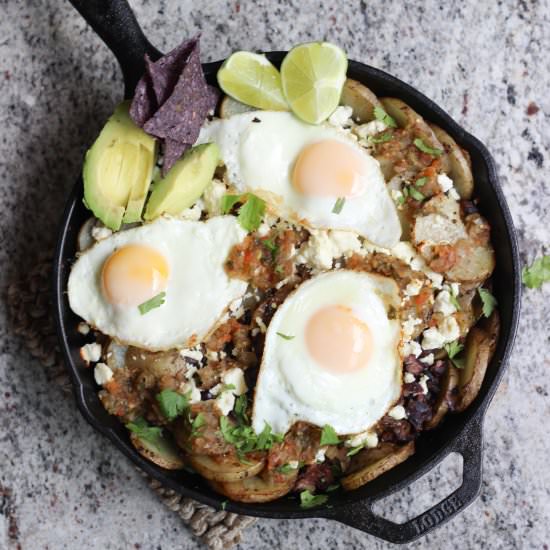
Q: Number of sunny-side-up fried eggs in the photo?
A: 3